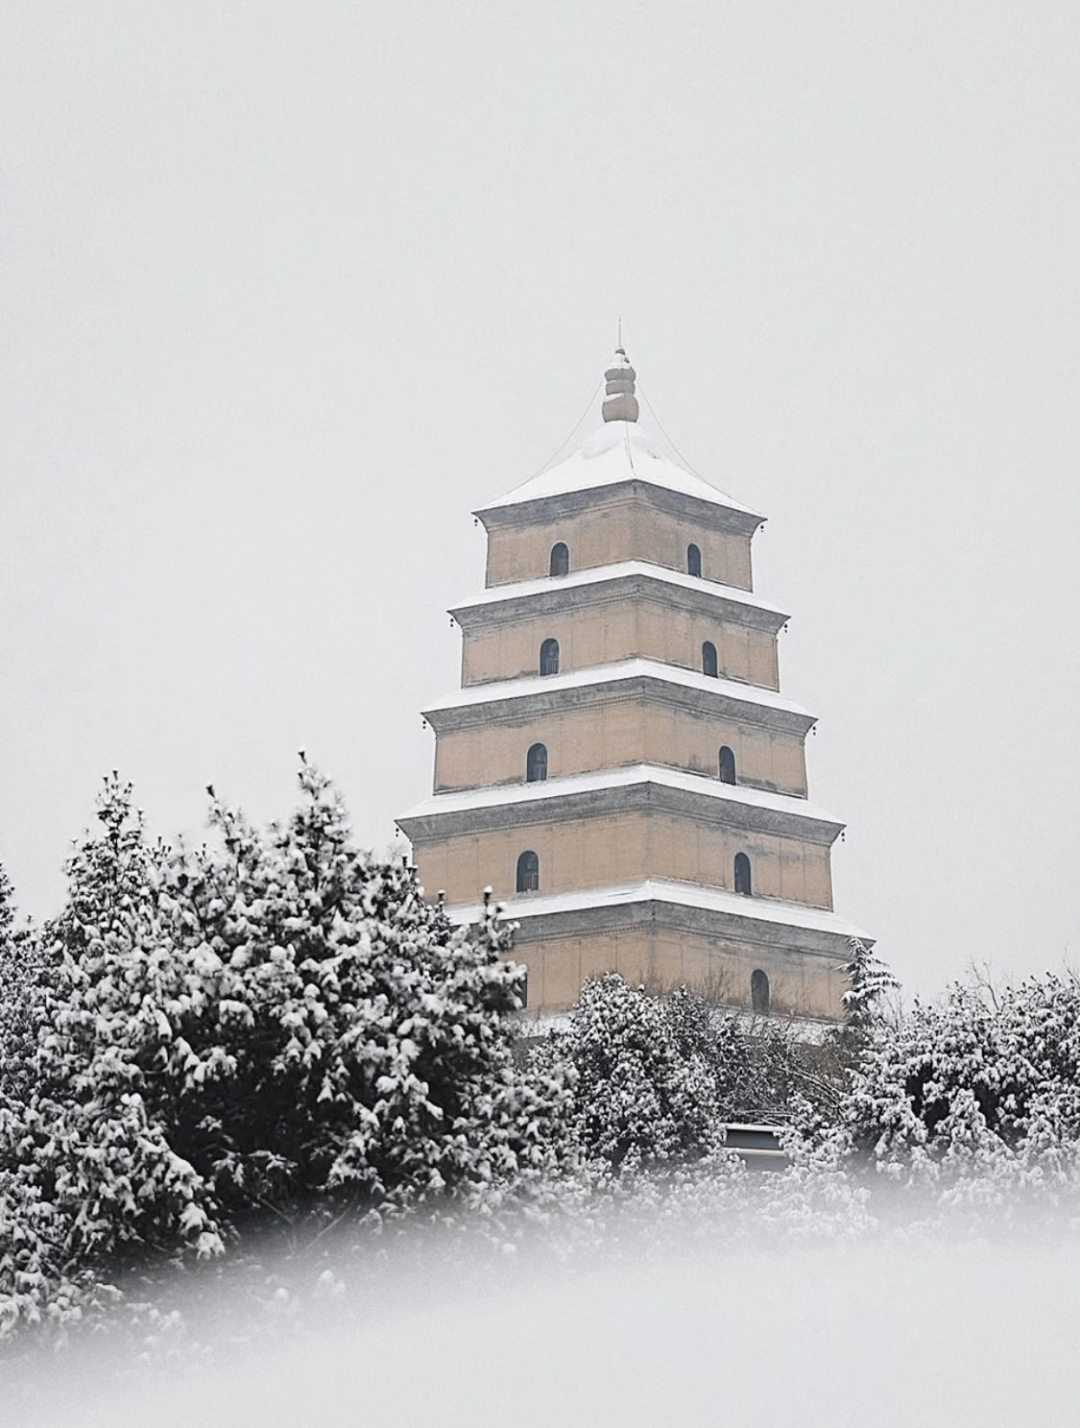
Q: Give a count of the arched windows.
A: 9